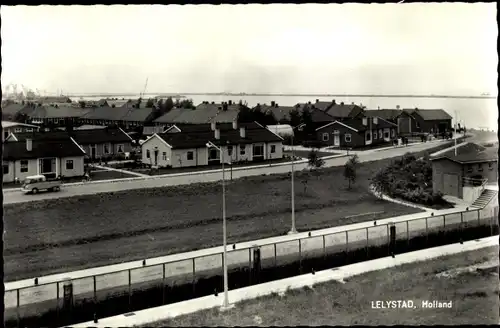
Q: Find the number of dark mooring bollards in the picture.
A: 12